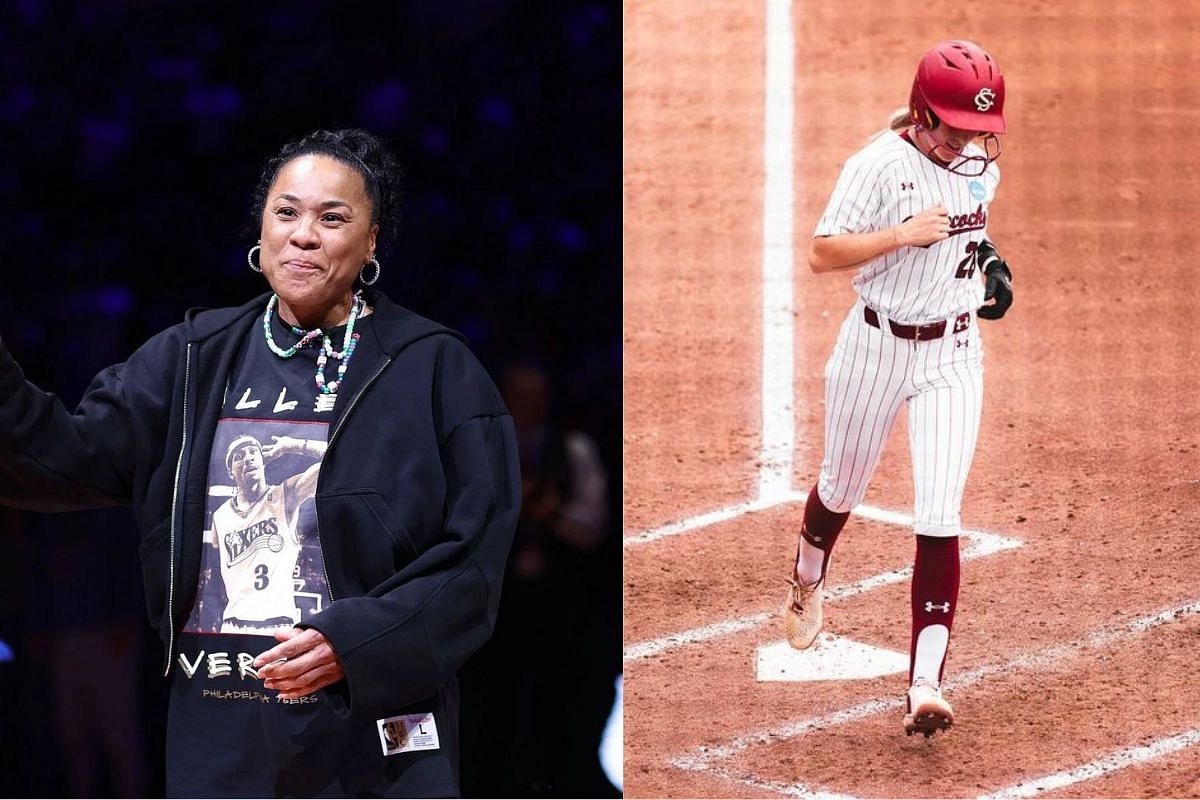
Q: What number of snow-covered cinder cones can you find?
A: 0